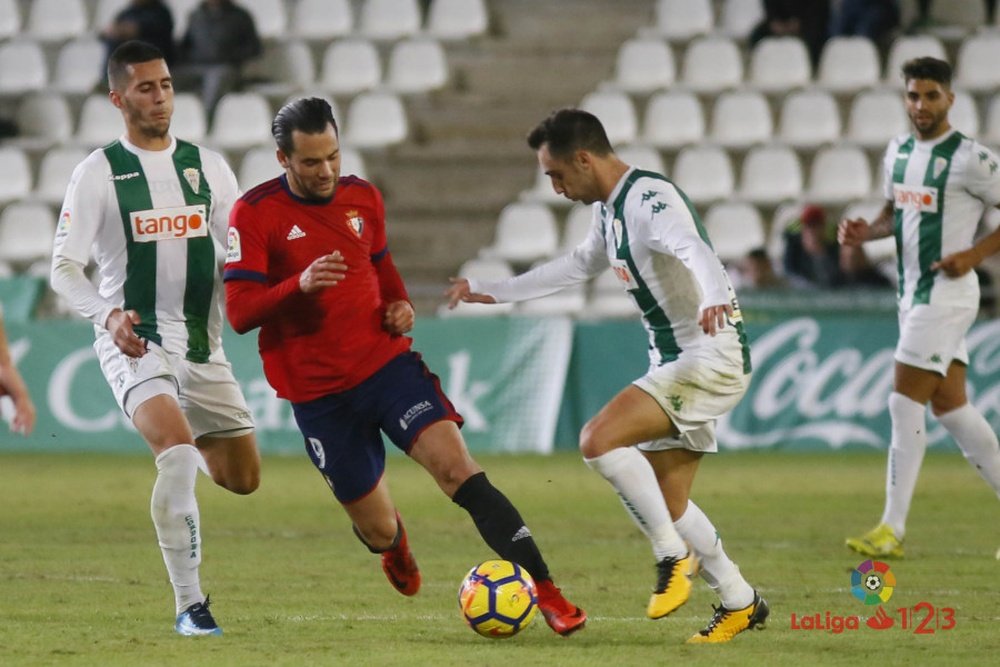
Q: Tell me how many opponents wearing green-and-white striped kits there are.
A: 3